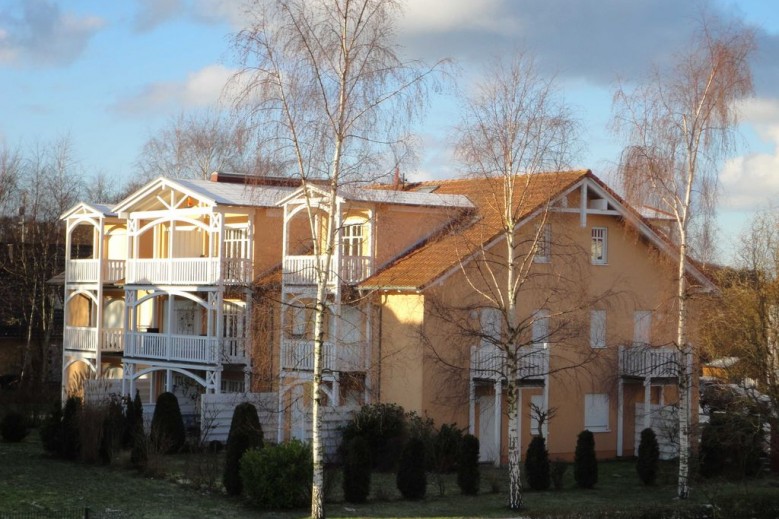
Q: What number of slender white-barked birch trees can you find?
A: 3